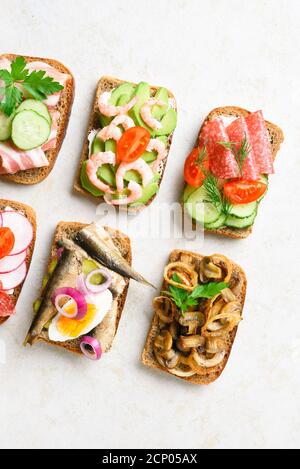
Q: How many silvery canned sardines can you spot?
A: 3